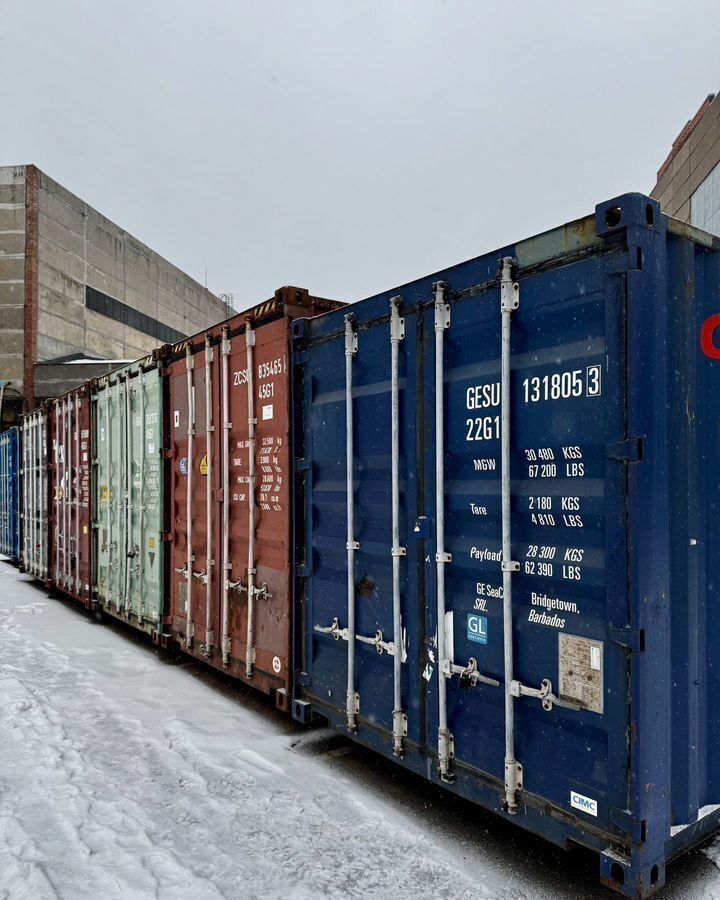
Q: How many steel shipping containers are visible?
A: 6